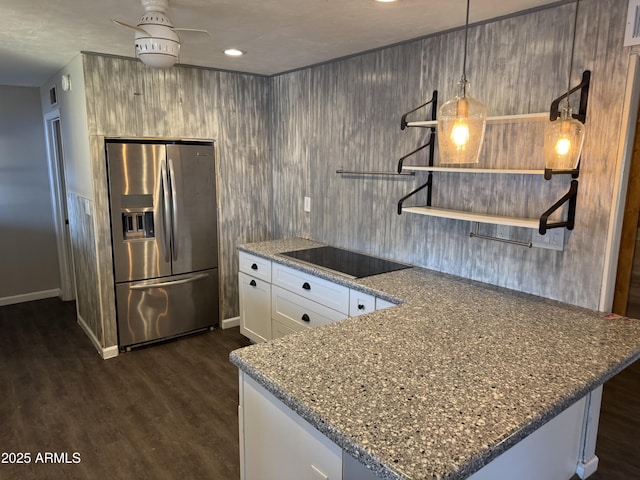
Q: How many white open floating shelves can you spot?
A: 3